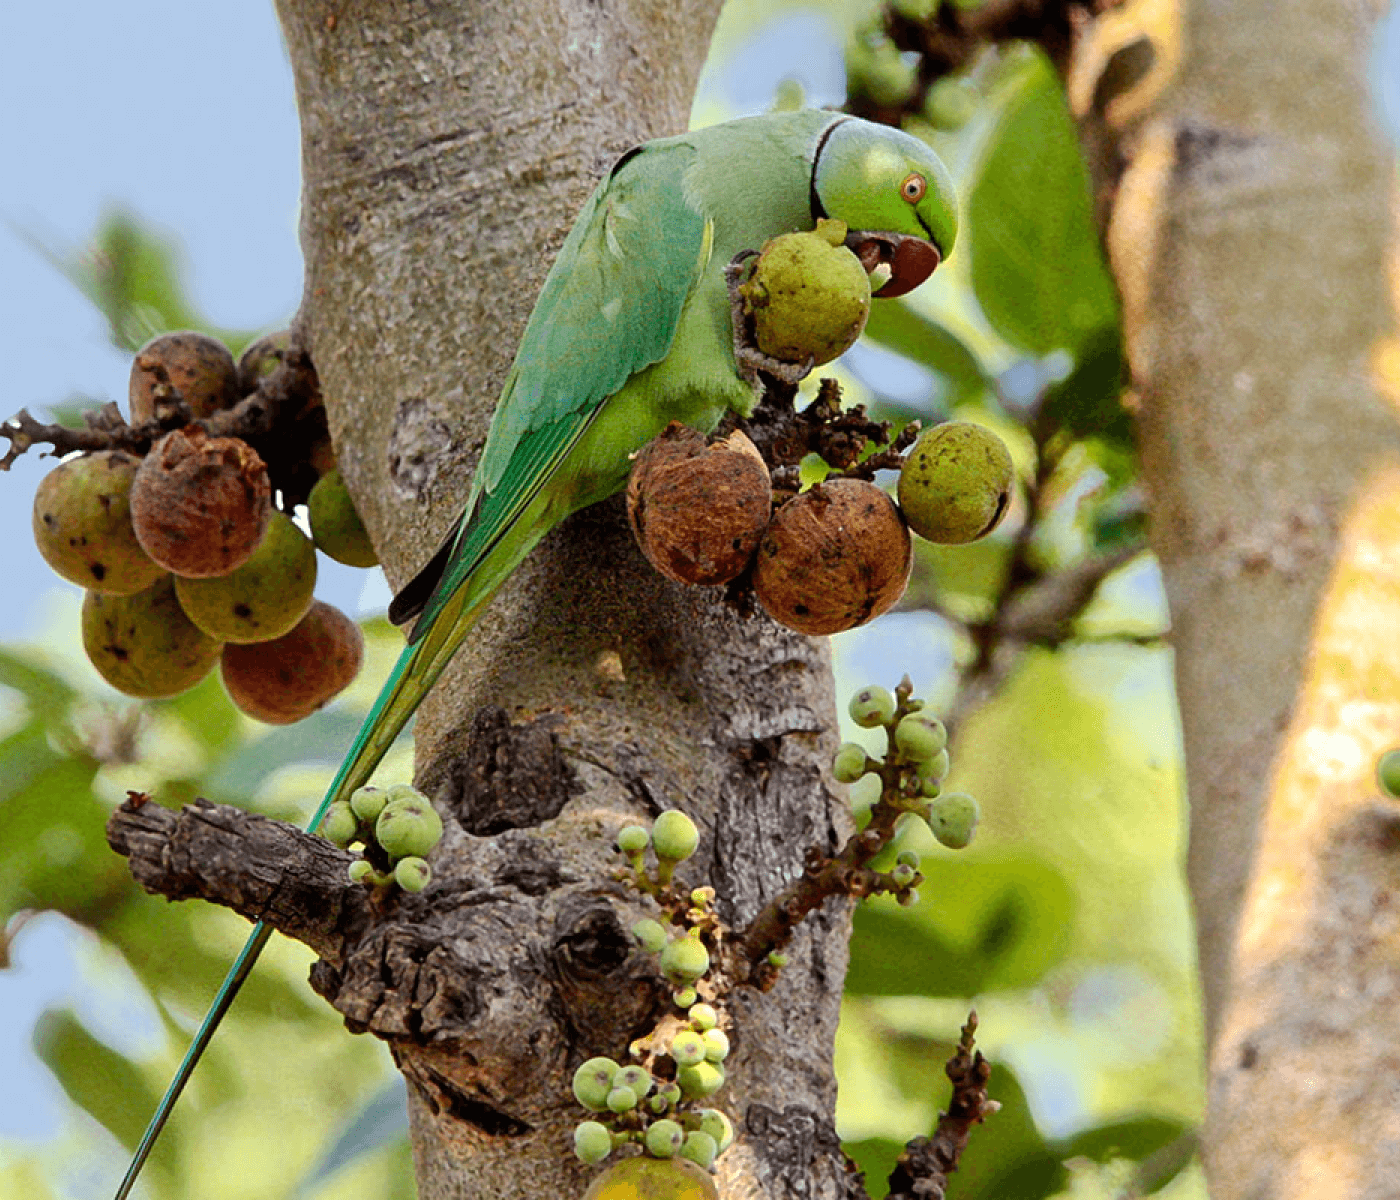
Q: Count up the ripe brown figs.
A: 5